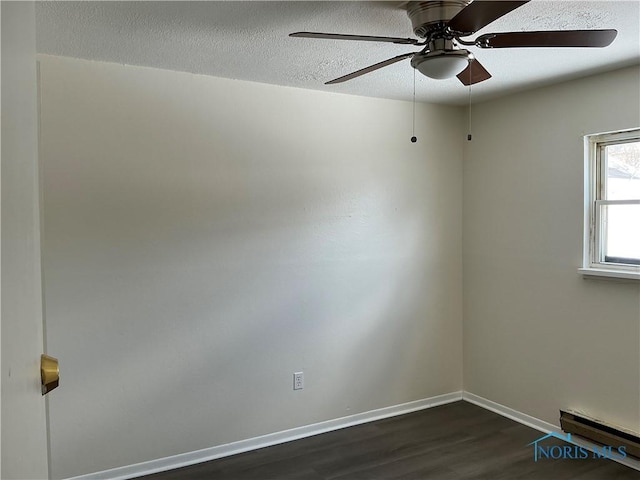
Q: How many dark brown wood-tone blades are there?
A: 5